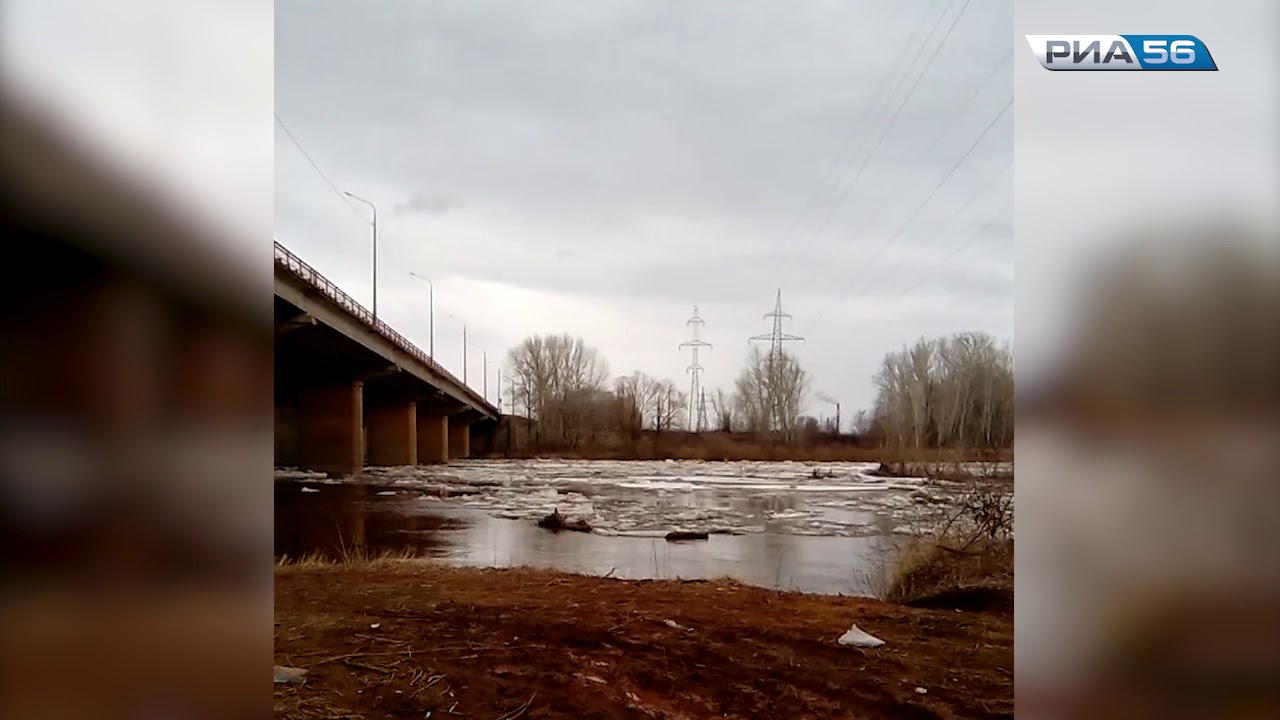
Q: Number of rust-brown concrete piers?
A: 4